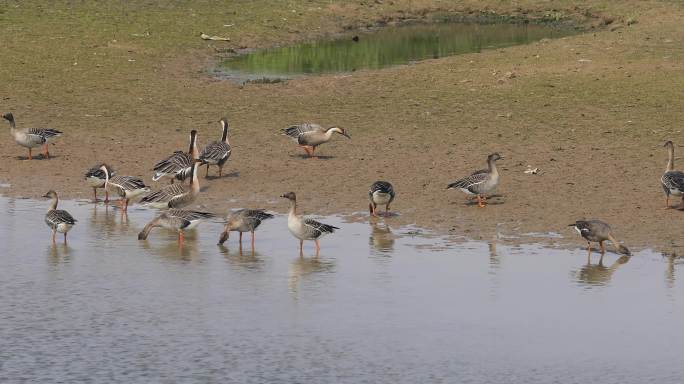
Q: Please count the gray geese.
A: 15